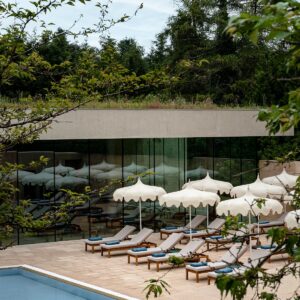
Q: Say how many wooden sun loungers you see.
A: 11